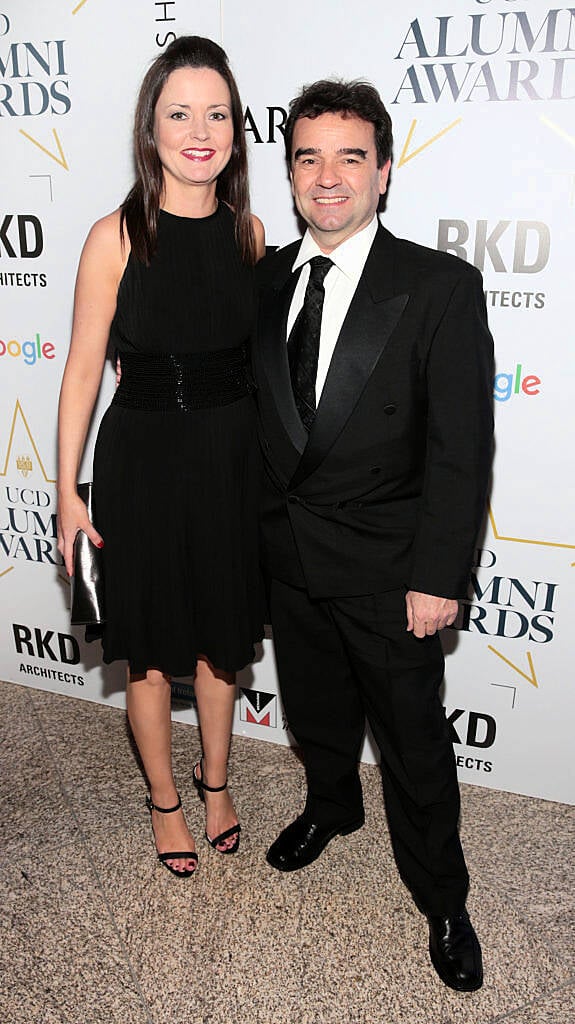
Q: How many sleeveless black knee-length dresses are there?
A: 1